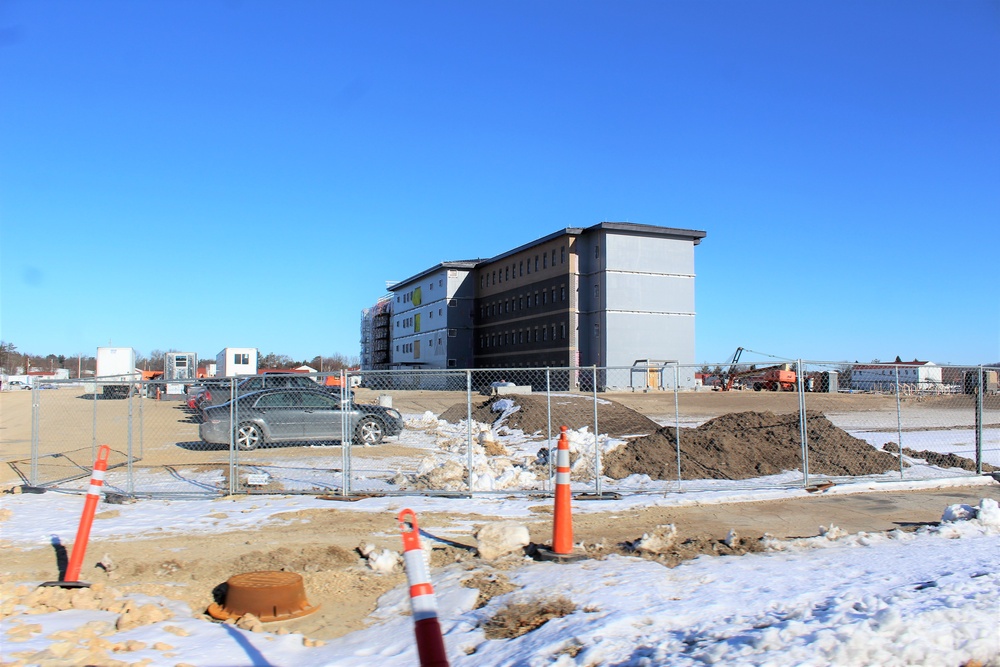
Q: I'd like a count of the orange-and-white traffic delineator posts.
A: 3